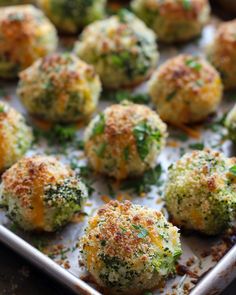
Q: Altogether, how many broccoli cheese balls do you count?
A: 13